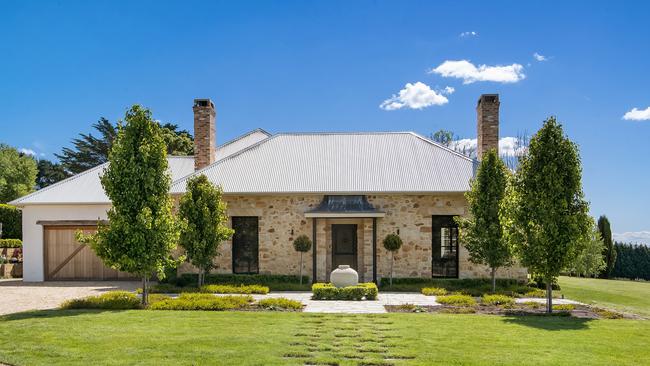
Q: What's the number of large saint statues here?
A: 0